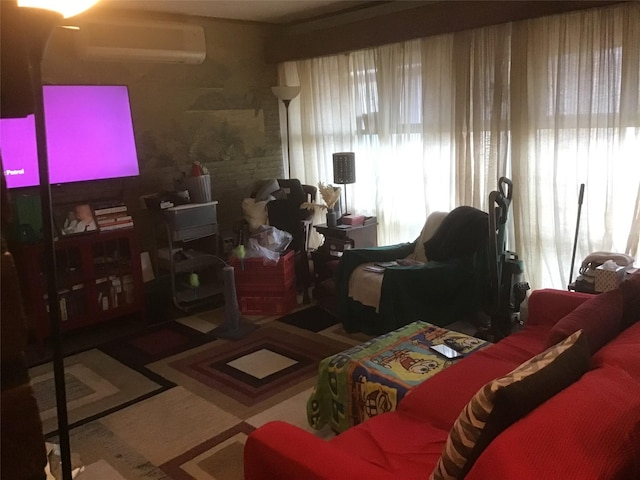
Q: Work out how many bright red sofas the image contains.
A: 1